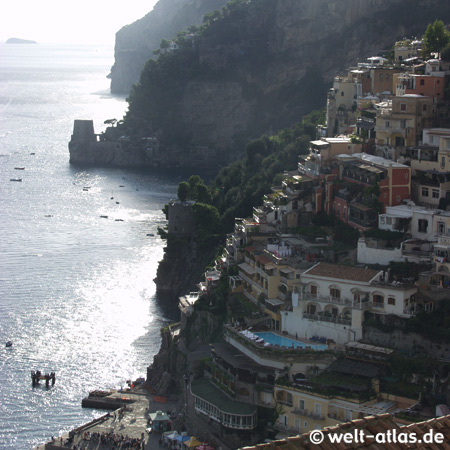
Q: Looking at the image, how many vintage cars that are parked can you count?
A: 0